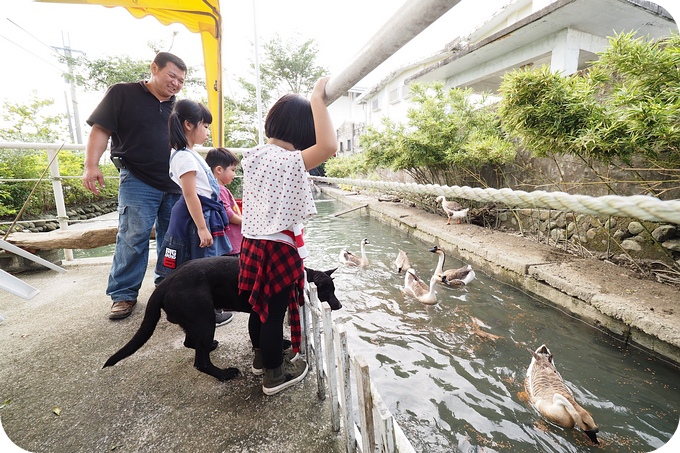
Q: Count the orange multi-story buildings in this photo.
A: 0